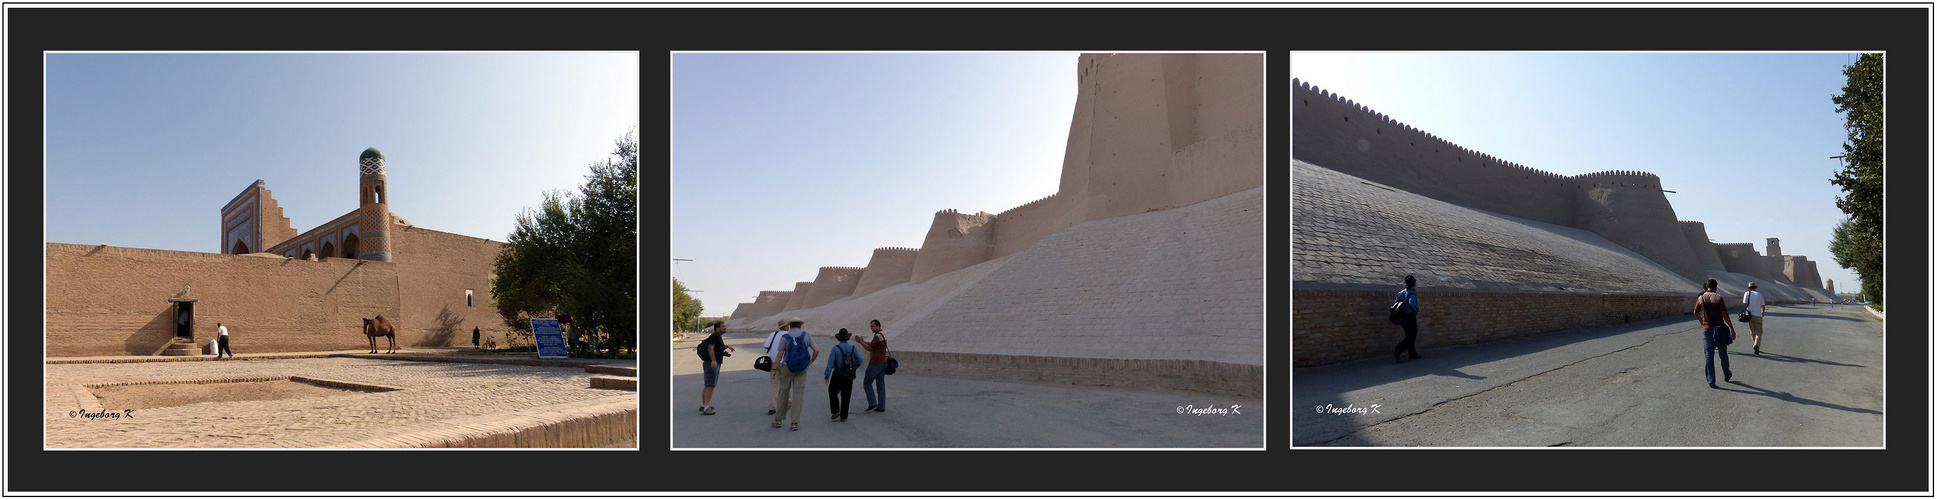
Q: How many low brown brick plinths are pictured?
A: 2